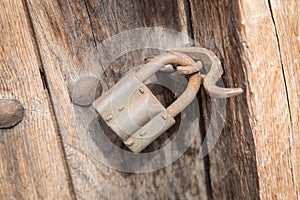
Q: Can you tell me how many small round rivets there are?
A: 6